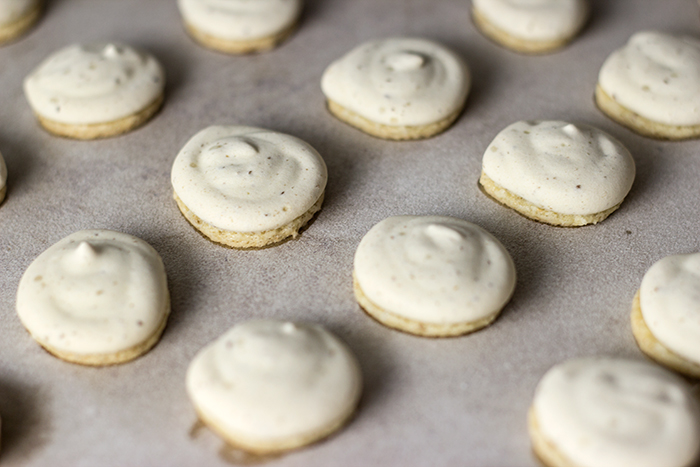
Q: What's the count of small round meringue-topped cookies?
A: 14